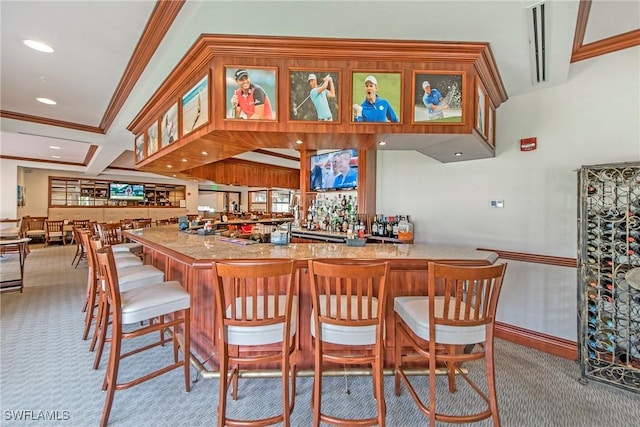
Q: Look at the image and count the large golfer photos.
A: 4